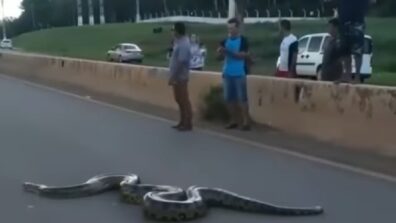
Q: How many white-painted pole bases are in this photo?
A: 3